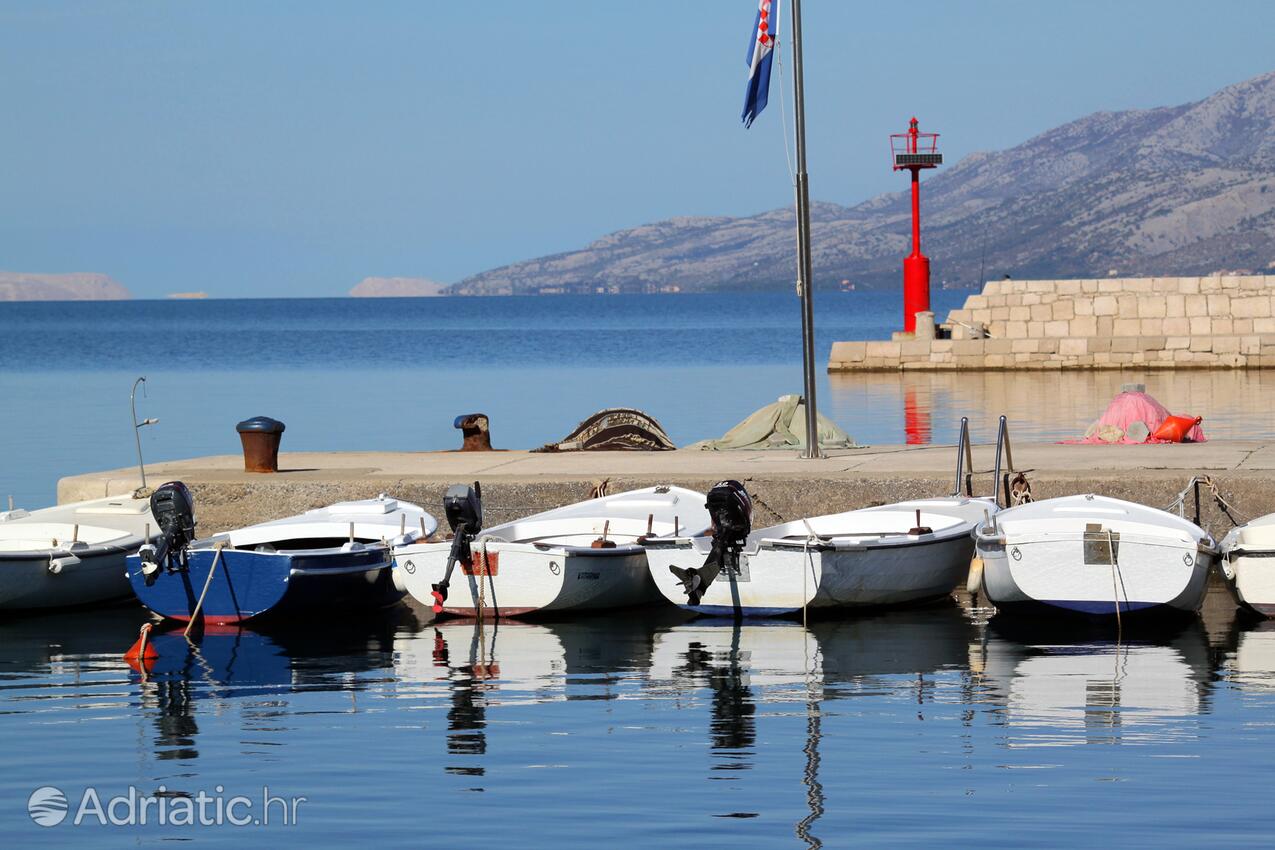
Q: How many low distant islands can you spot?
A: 3